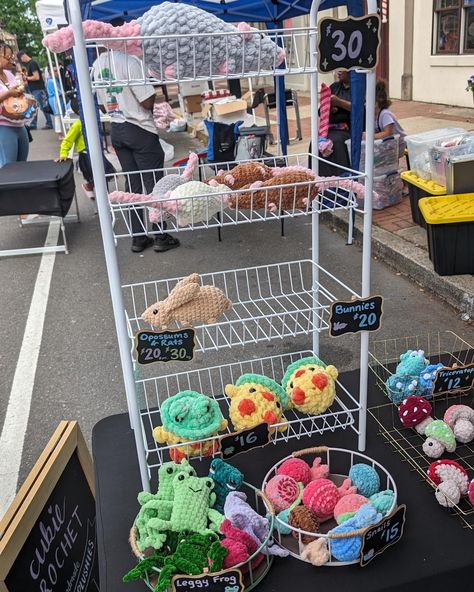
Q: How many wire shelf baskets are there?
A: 4